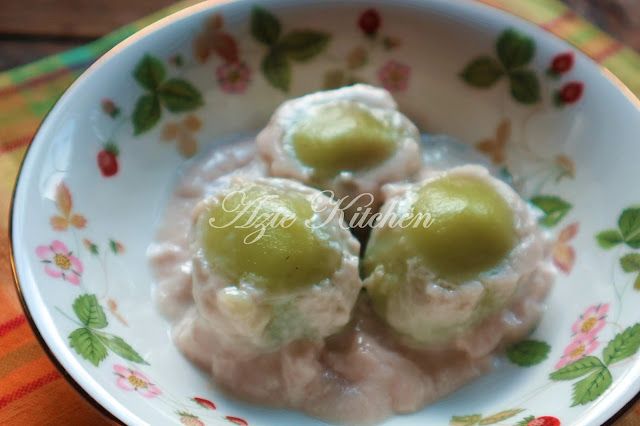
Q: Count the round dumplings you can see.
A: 3